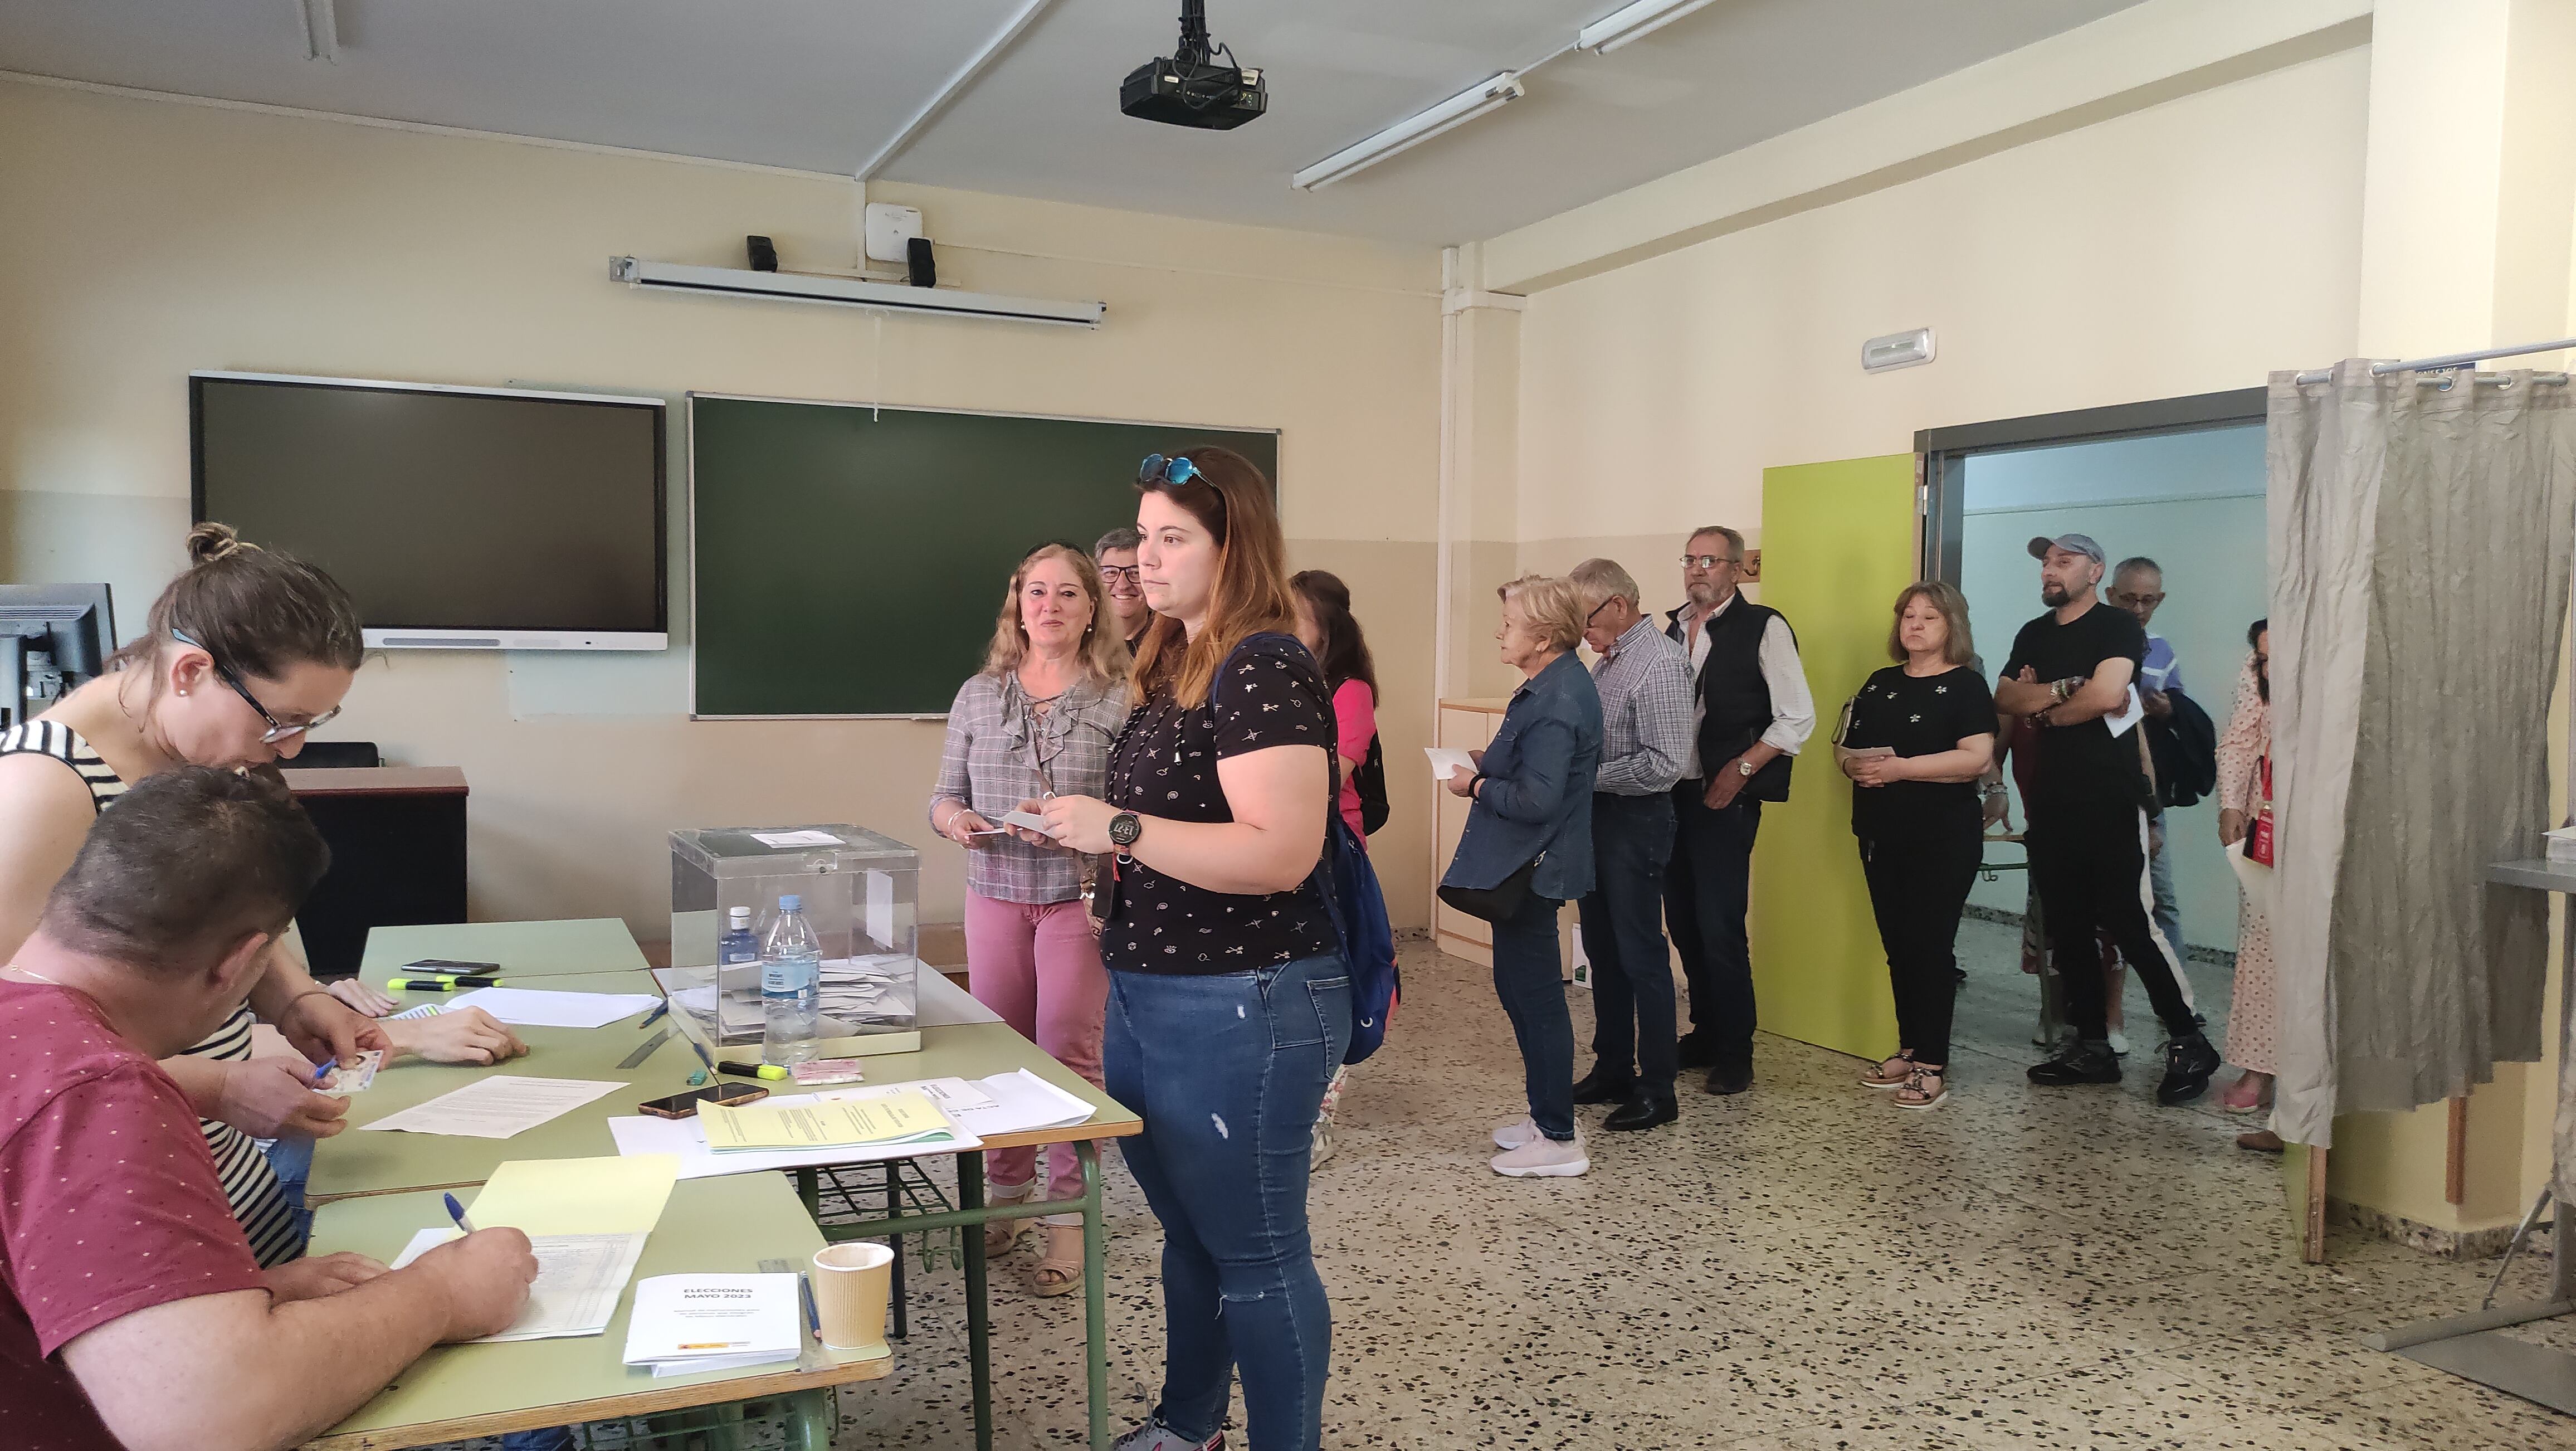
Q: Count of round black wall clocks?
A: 0